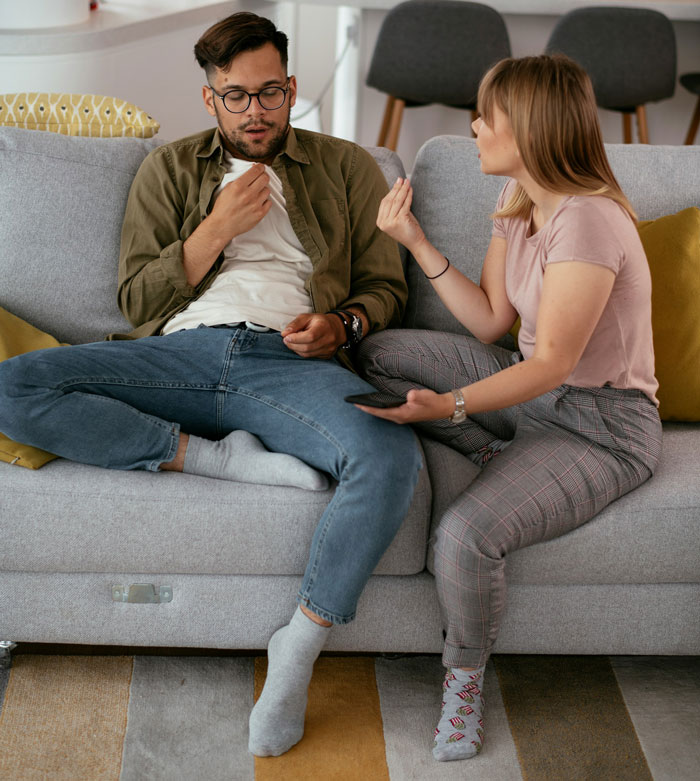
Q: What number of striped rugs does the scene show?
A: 1